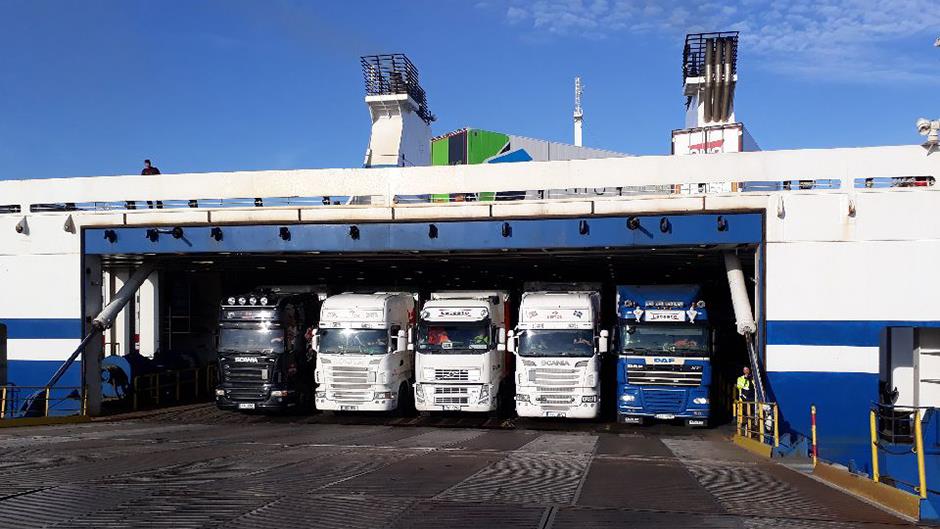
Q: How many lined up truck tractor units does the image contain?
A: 5